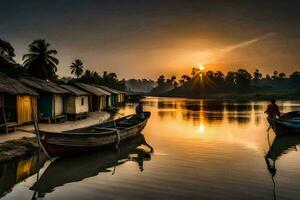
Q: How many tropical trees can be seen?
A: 2